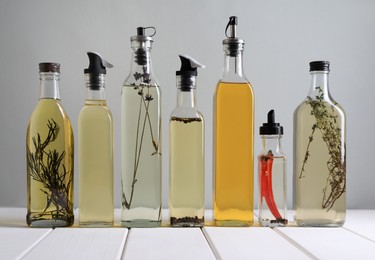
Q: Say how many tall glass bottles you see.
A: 6